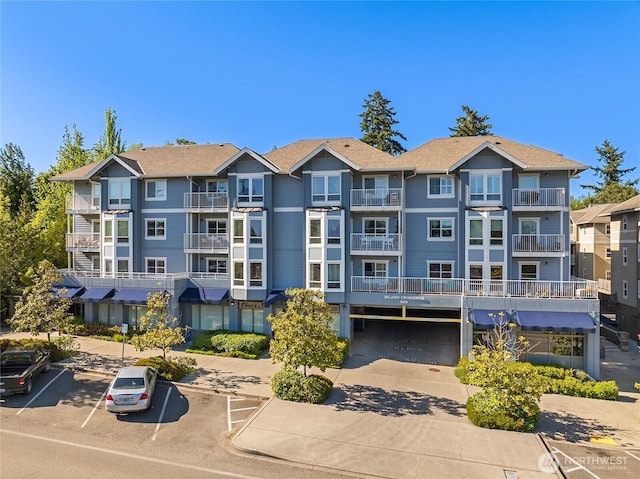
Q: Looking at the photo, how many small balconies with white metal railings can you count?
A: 8